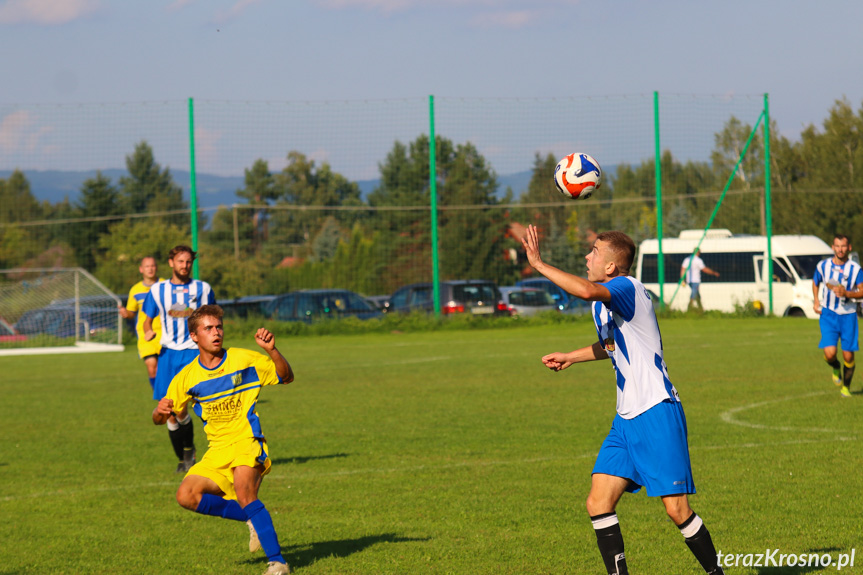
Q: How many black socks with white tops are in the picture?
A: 4